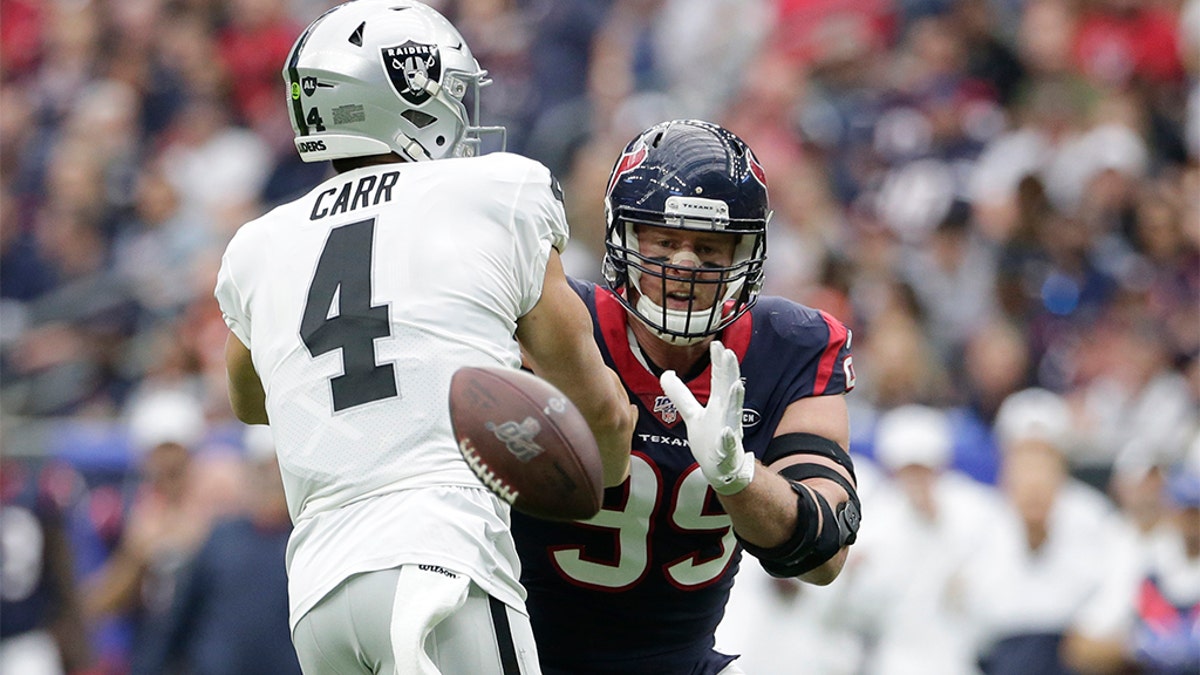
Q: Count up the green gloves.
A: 0